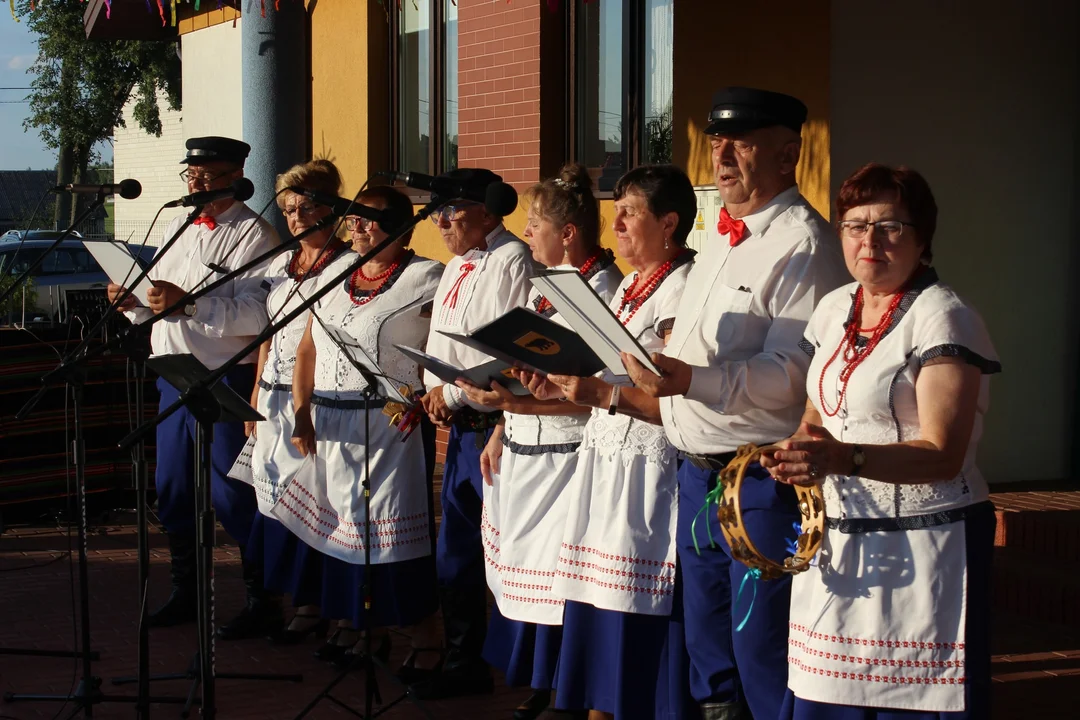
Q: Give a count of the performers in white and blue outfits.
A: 8